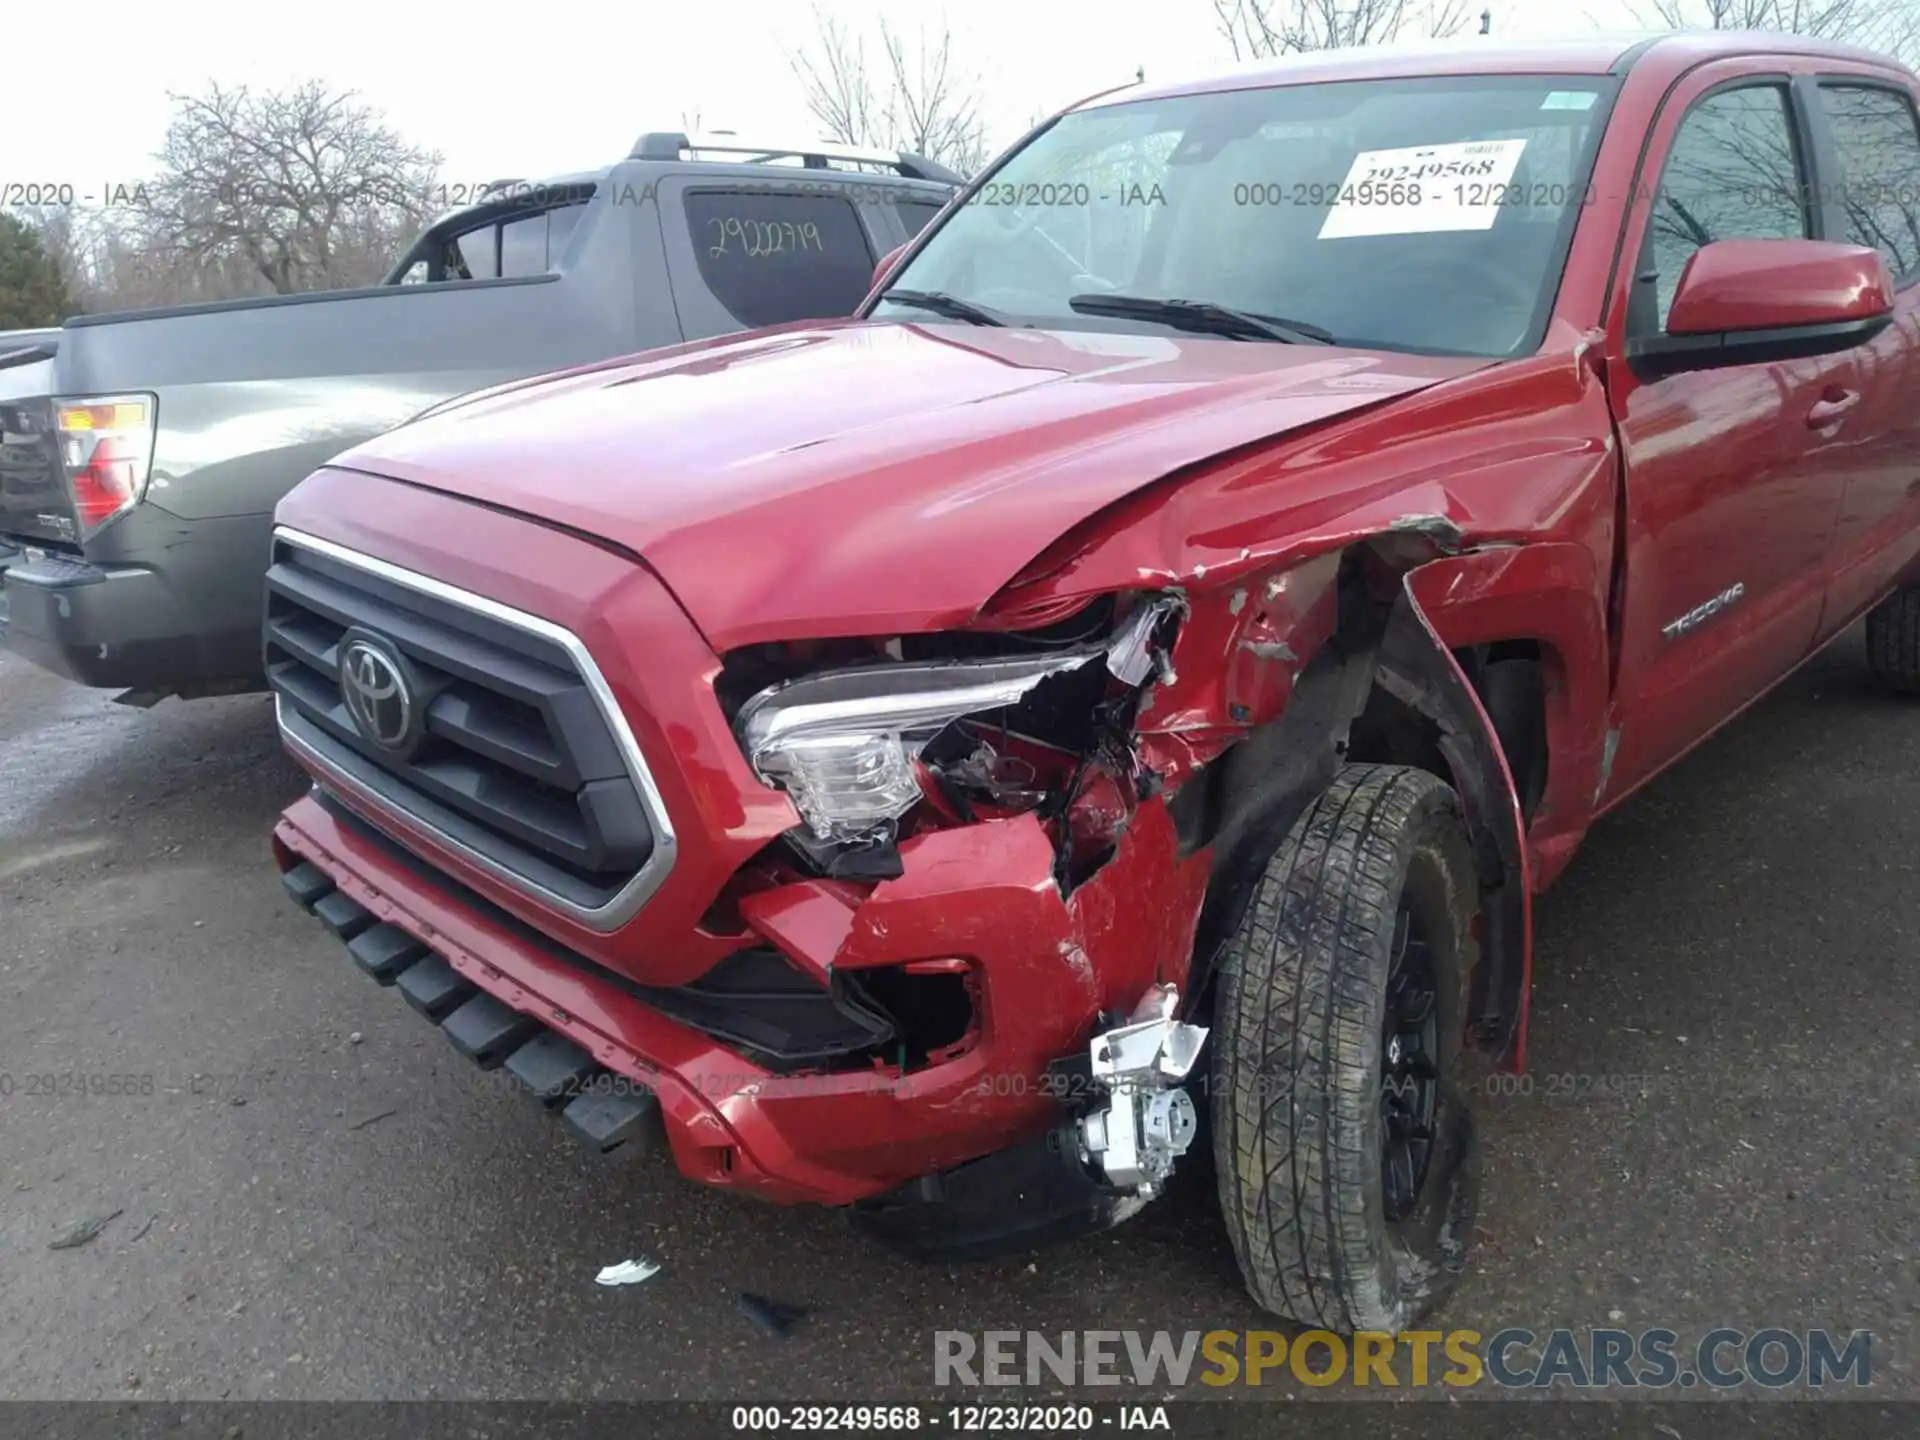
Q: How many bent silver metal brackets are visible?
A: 1